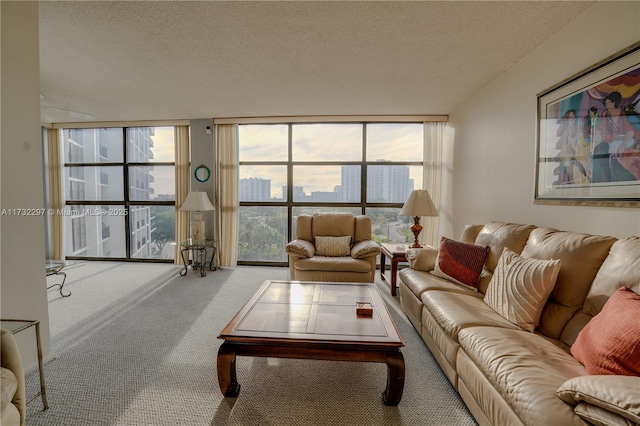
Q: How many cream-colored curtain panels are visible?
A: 4